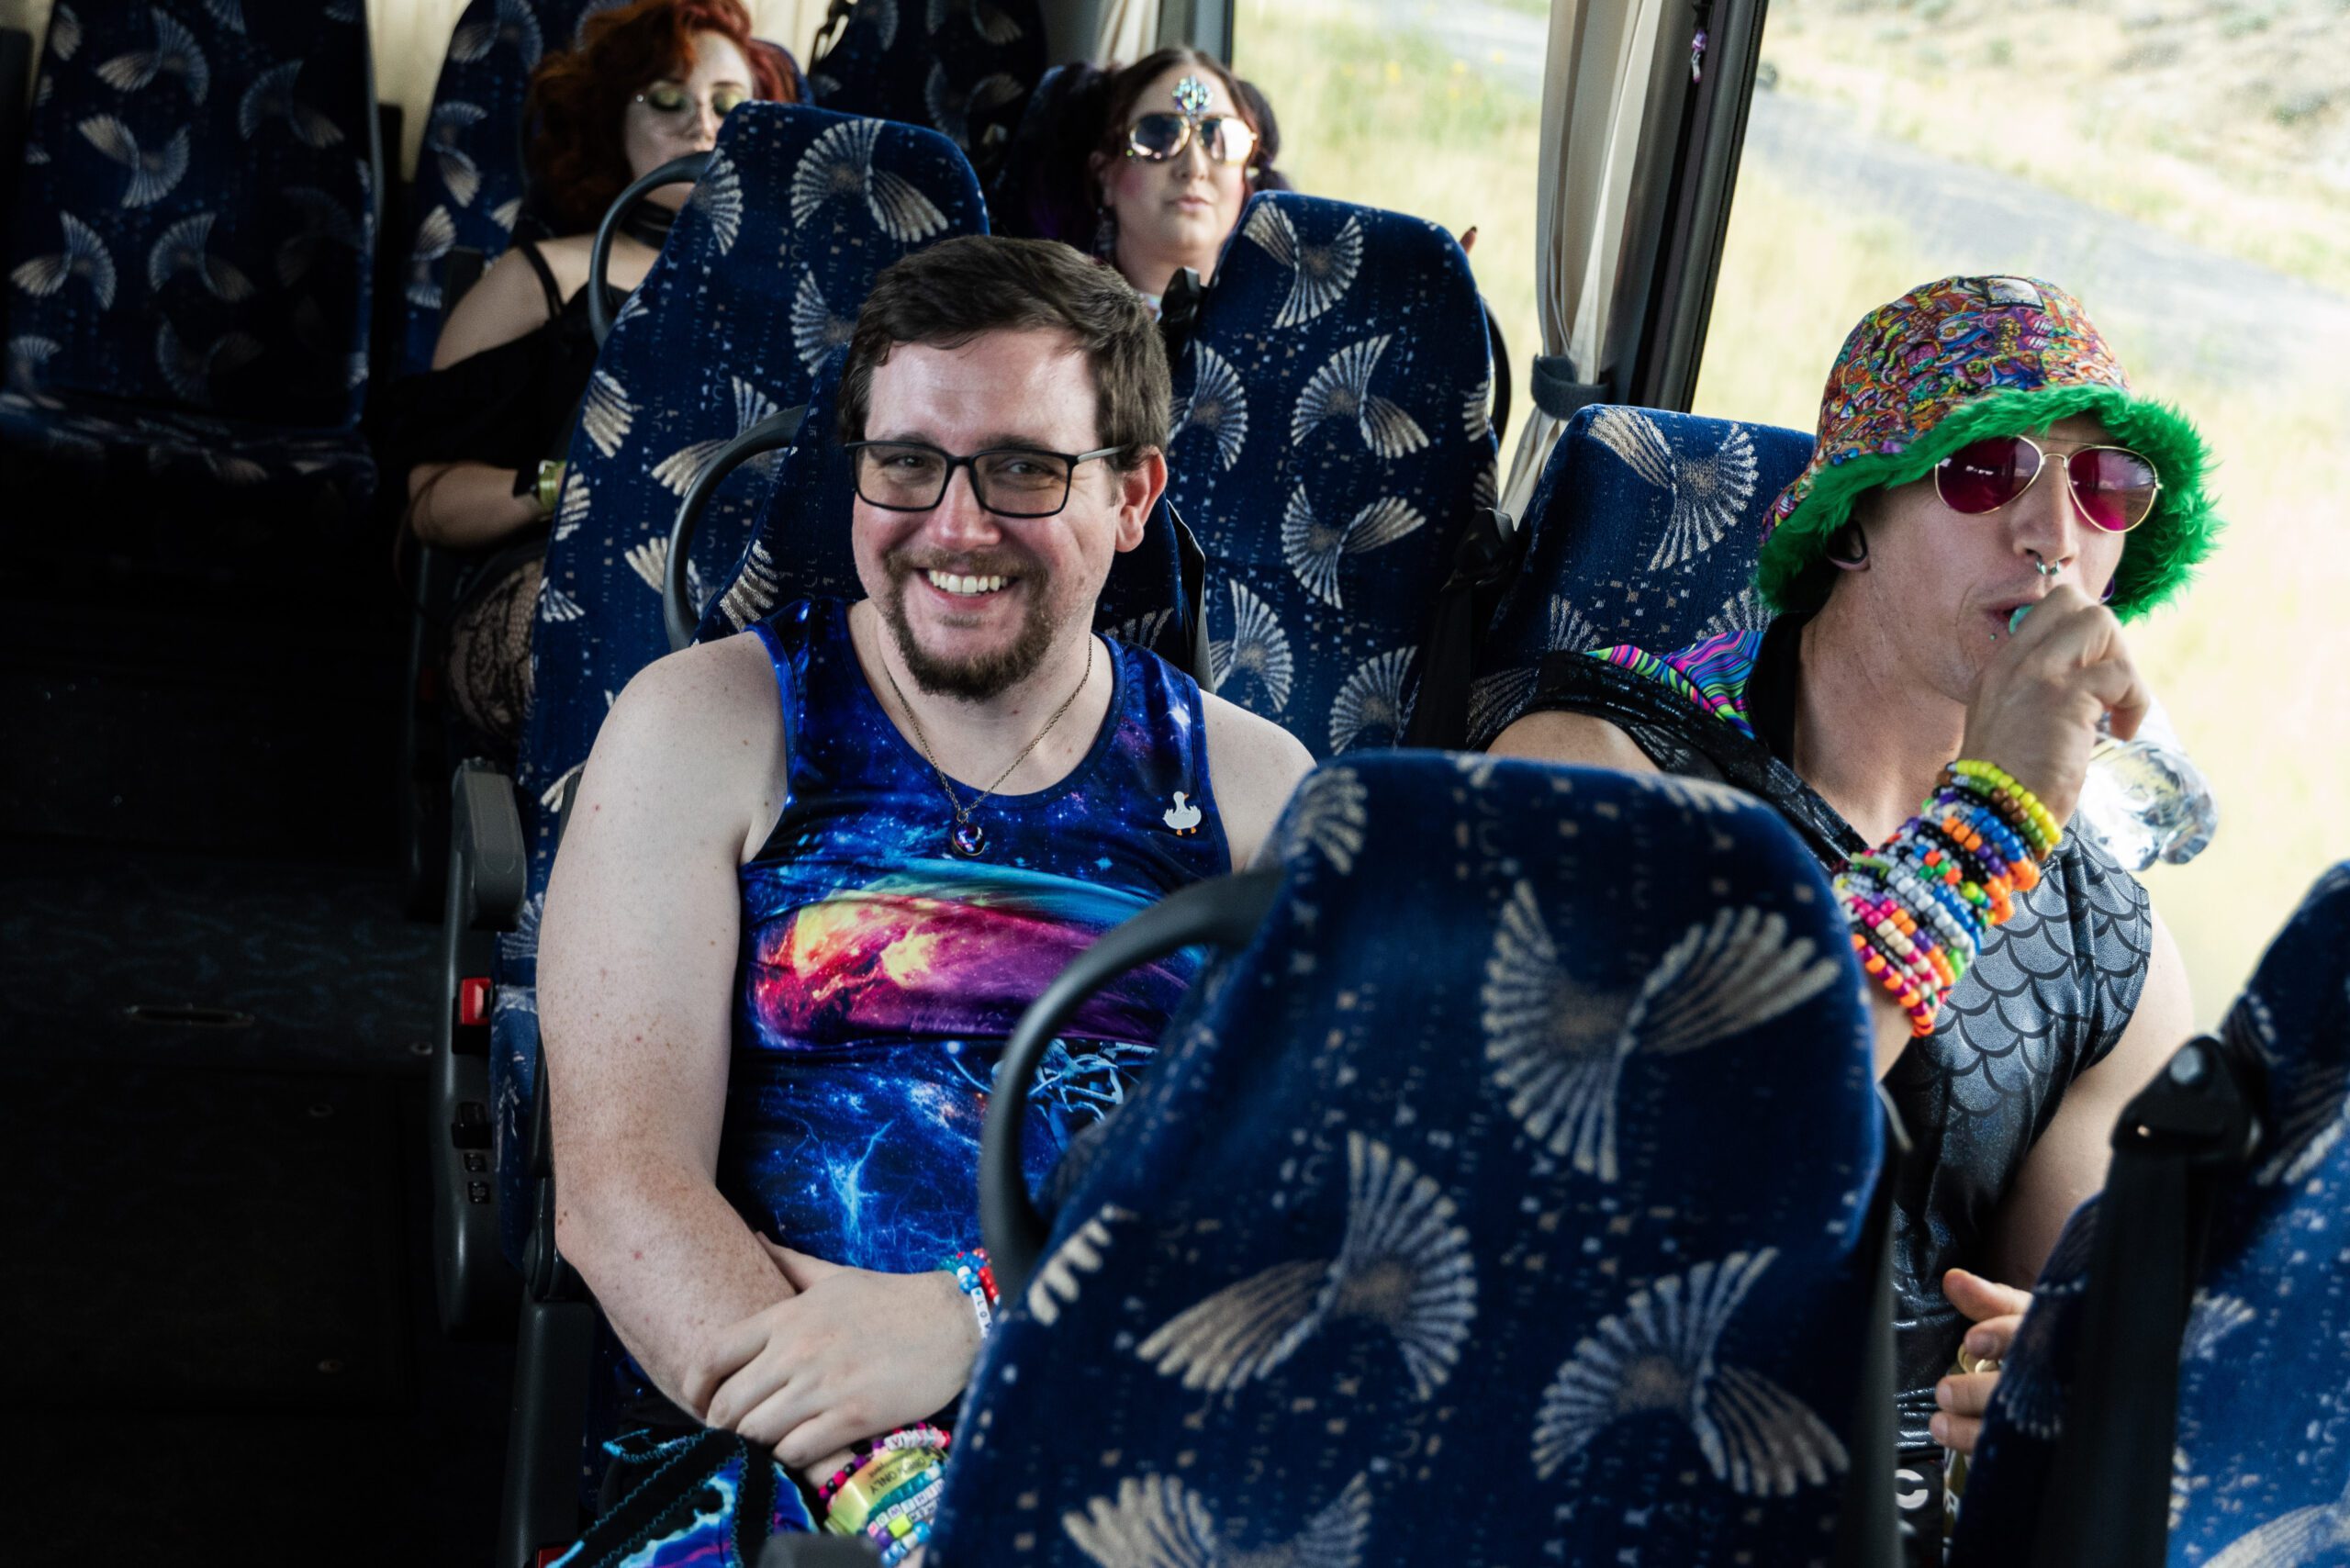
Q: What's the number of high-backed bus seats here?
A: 11